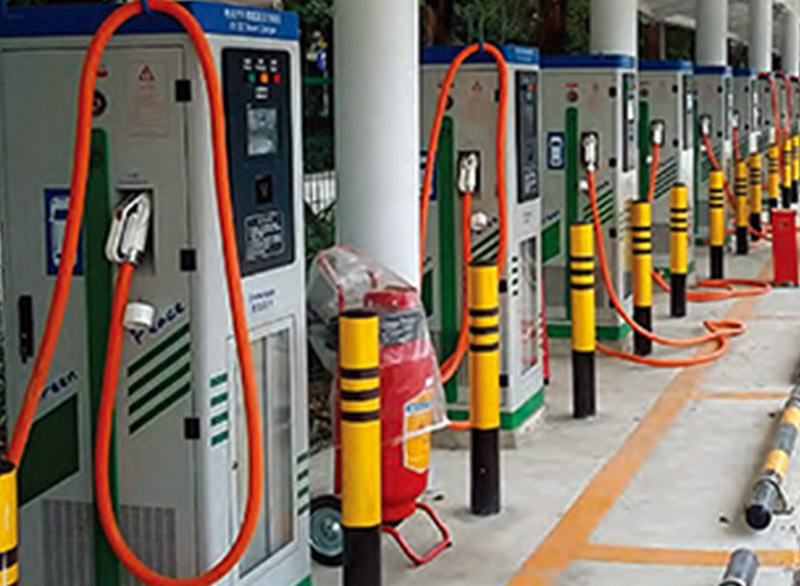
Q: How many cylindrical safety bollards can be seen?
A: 12